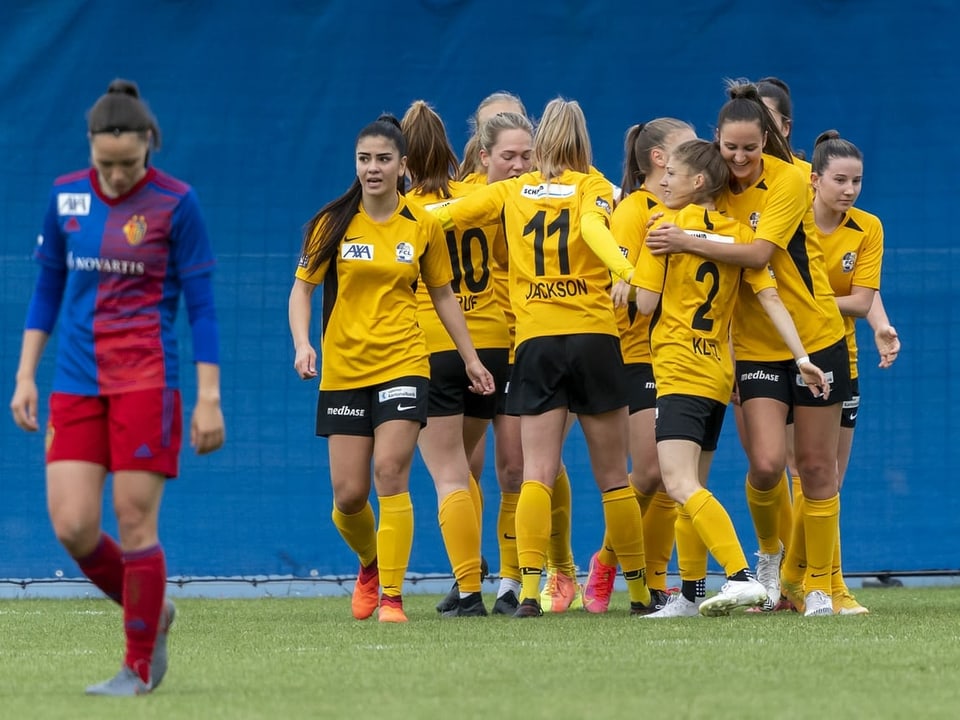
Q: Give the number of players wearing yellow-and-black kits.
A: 10